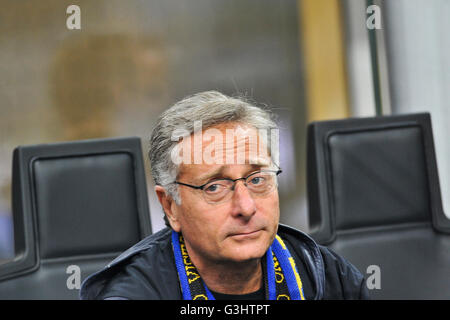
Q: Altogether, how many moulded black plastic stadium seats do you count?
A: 2